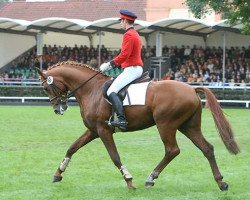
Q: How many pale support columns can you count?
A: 4